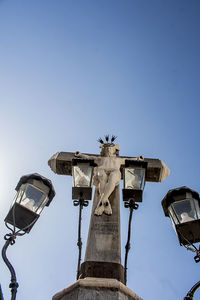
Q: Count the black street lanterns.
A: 4